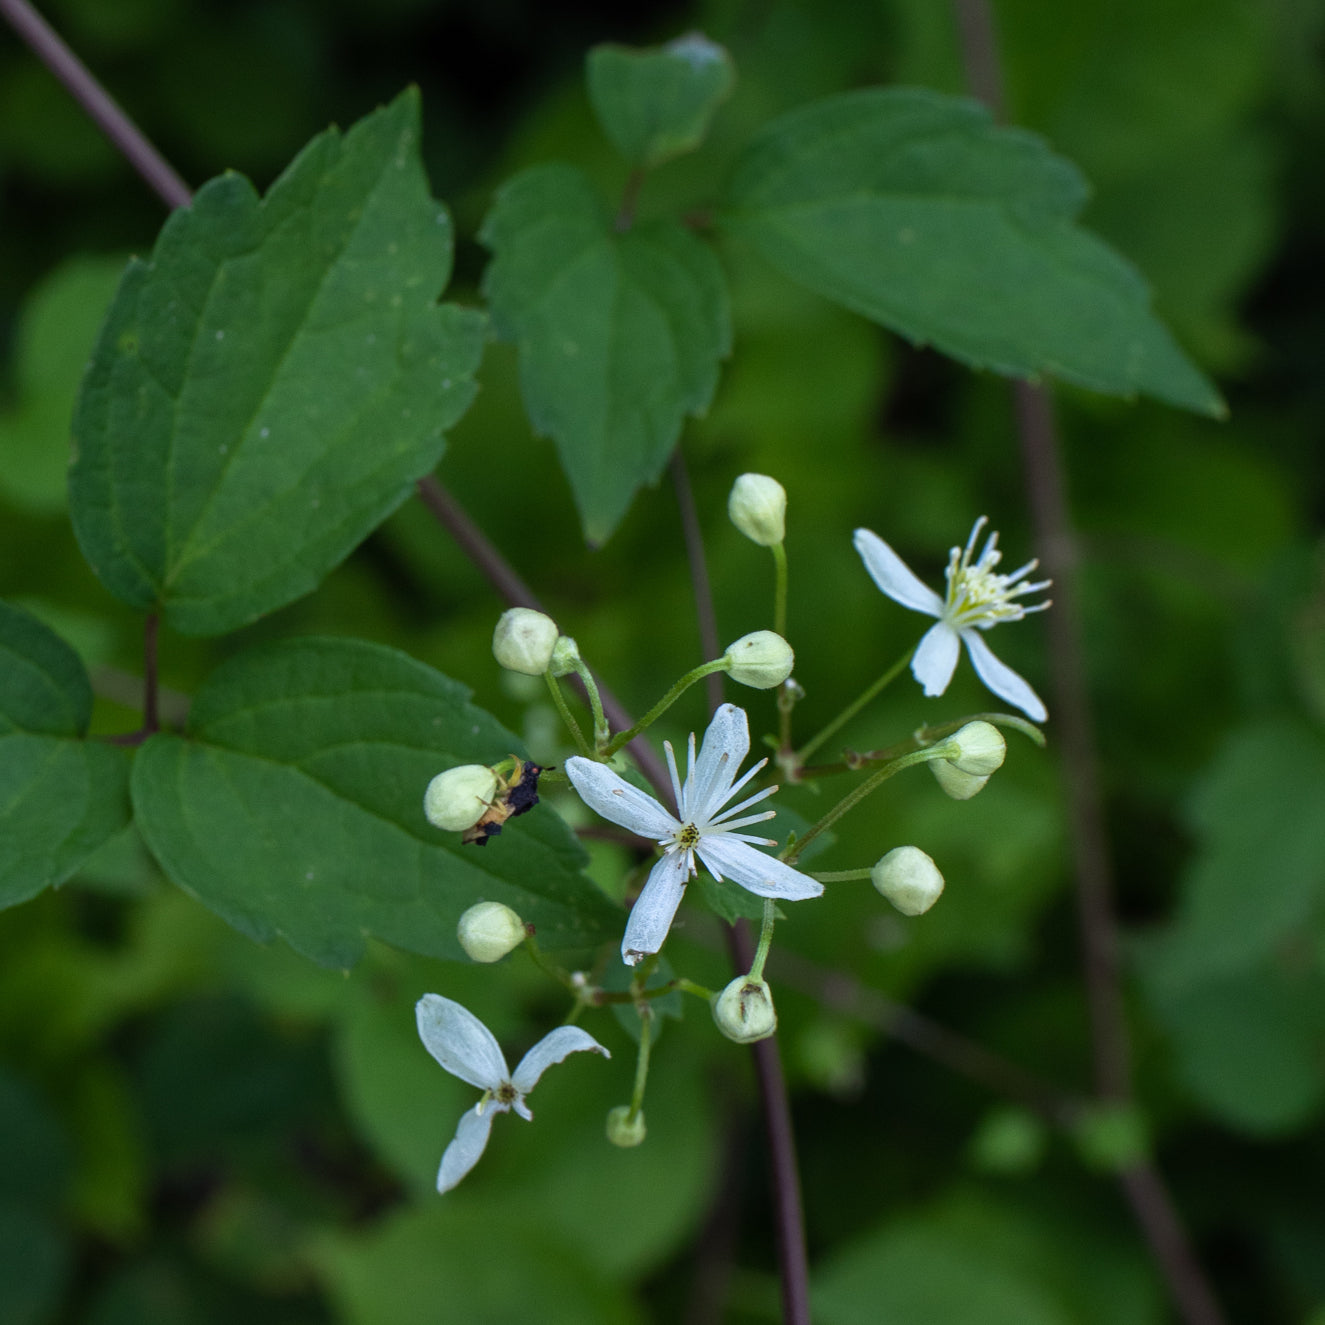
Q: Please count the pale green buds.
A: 11